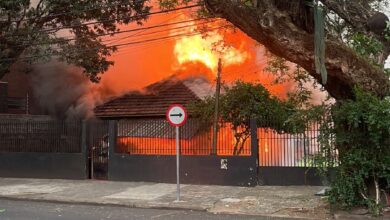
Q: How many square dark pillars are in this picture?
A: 3